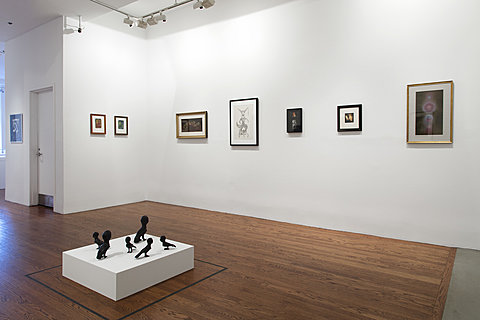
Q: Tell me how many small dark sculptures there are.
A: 6